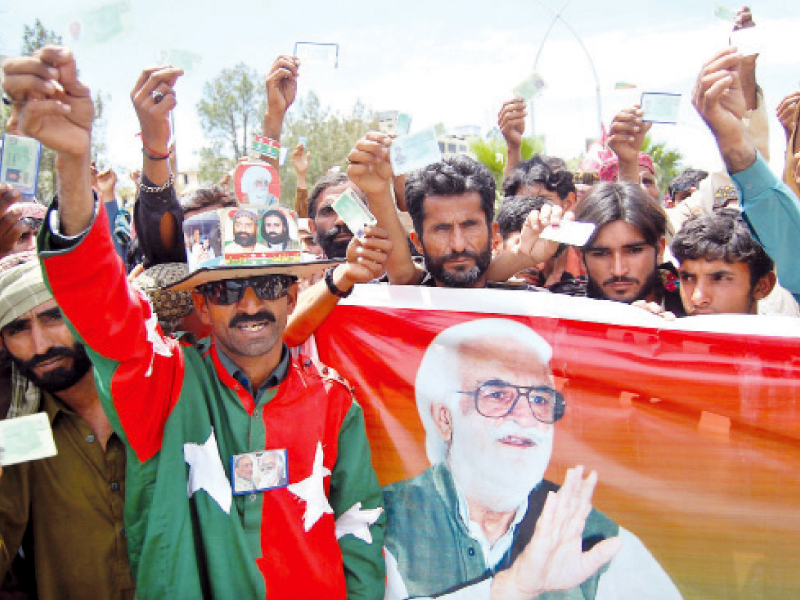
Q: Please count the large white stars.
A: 4